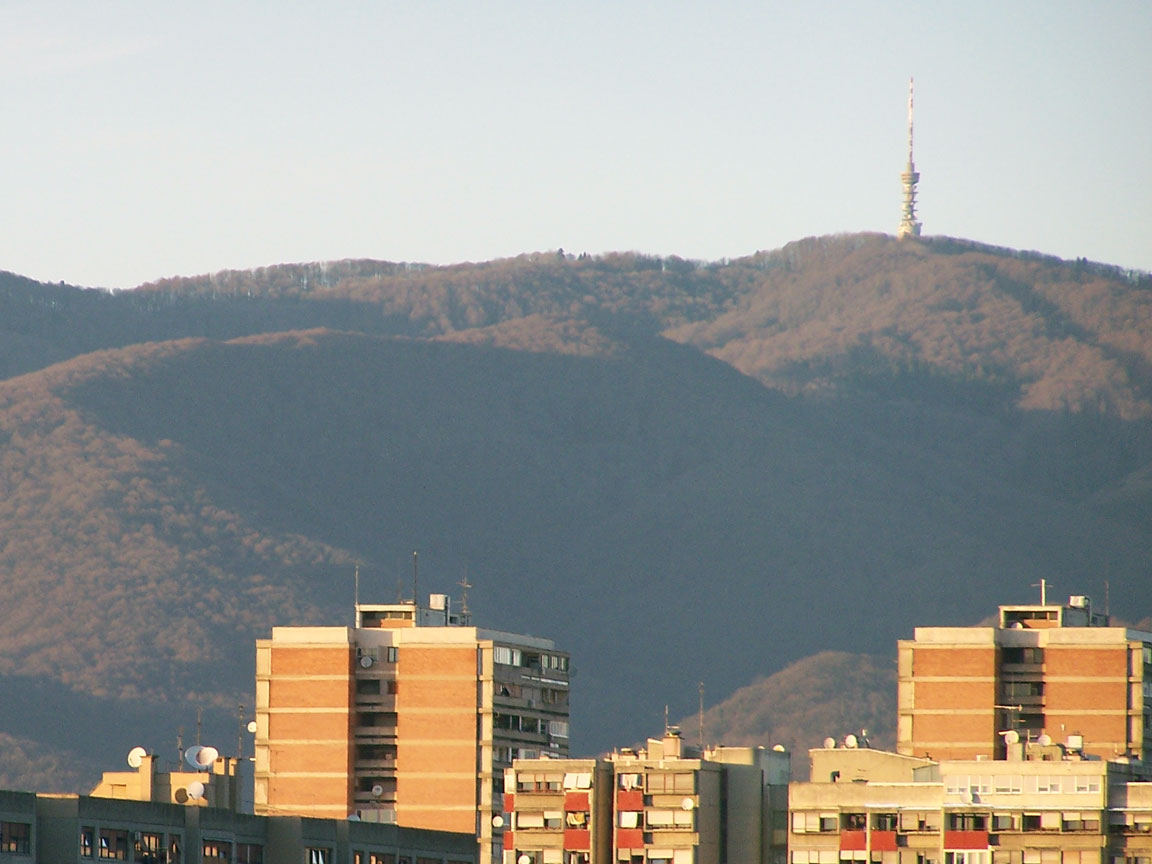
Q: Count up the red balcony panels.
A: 9